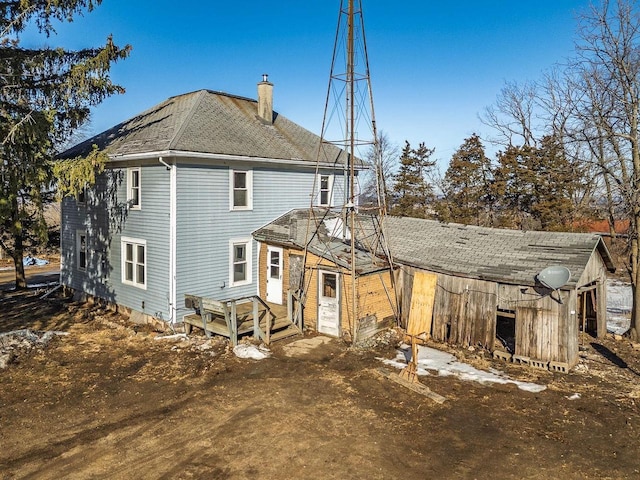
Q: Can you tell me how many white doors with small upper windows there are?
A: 2